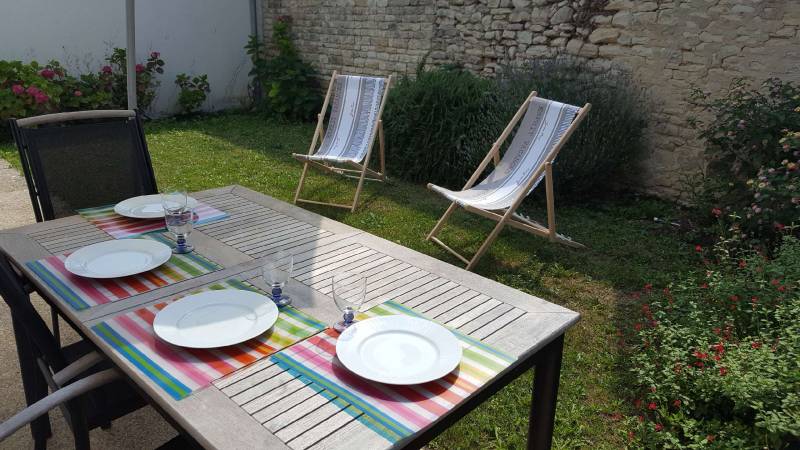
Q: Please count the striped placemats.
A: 4